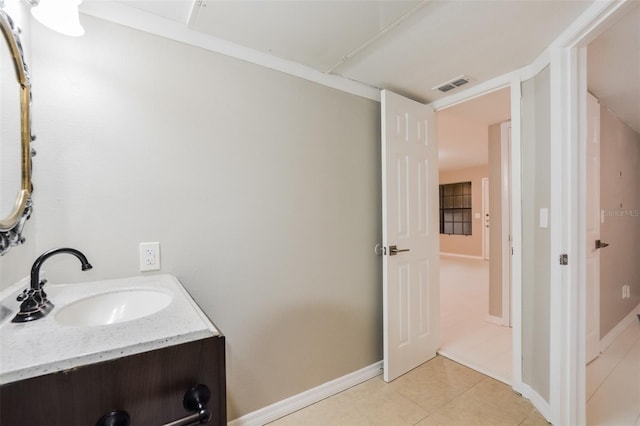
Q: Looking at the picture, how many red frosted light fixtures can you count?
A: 0